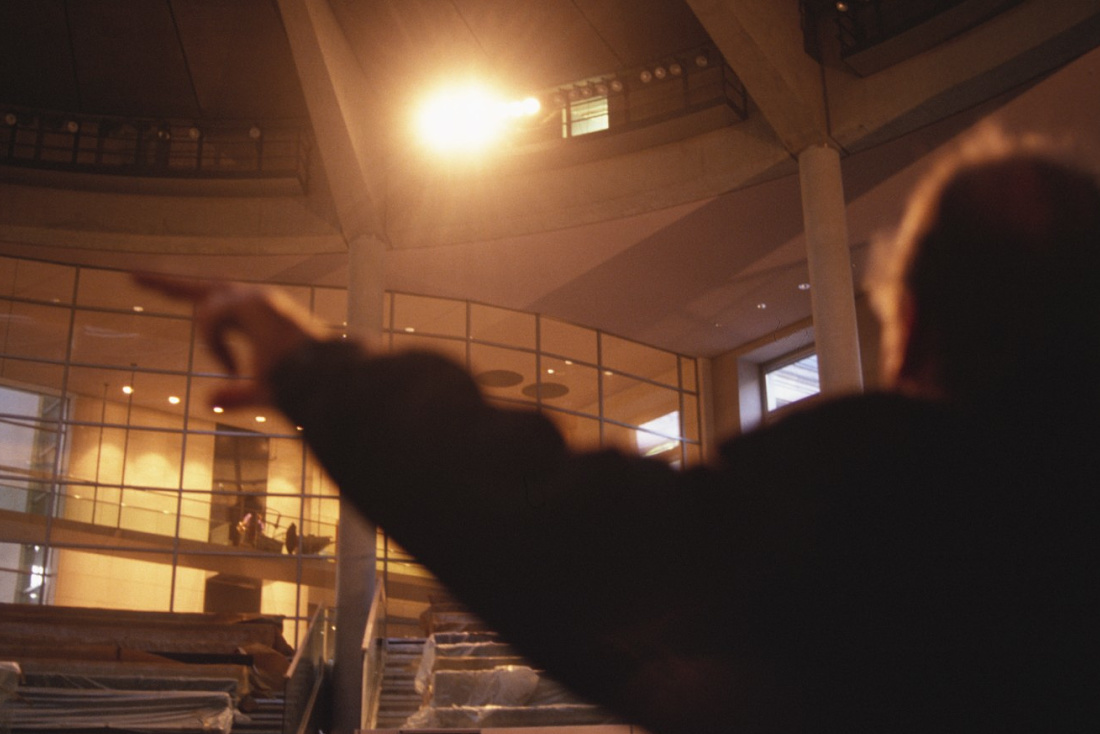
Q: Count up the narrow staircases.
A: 2